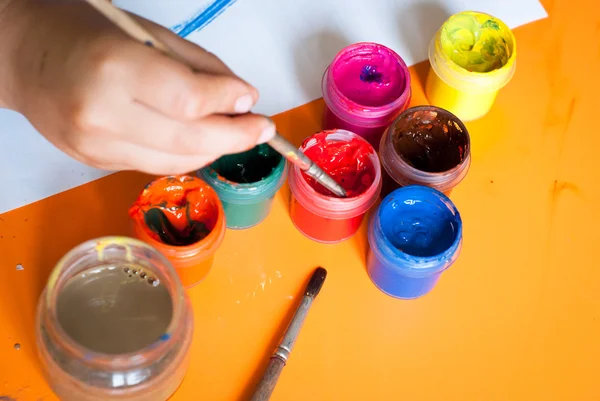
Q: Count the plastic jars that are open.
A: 7